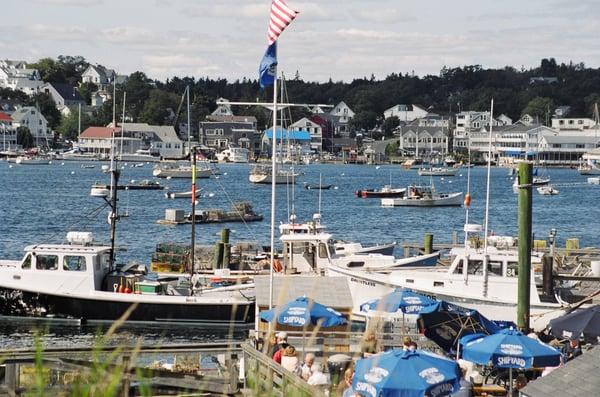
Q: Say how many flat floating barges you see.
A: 2